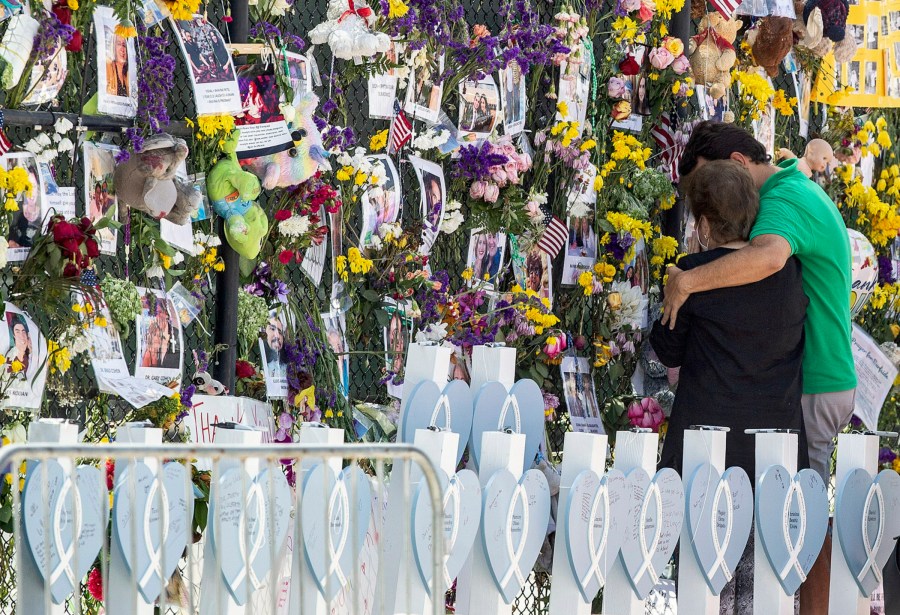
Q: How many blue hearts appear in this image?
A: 13